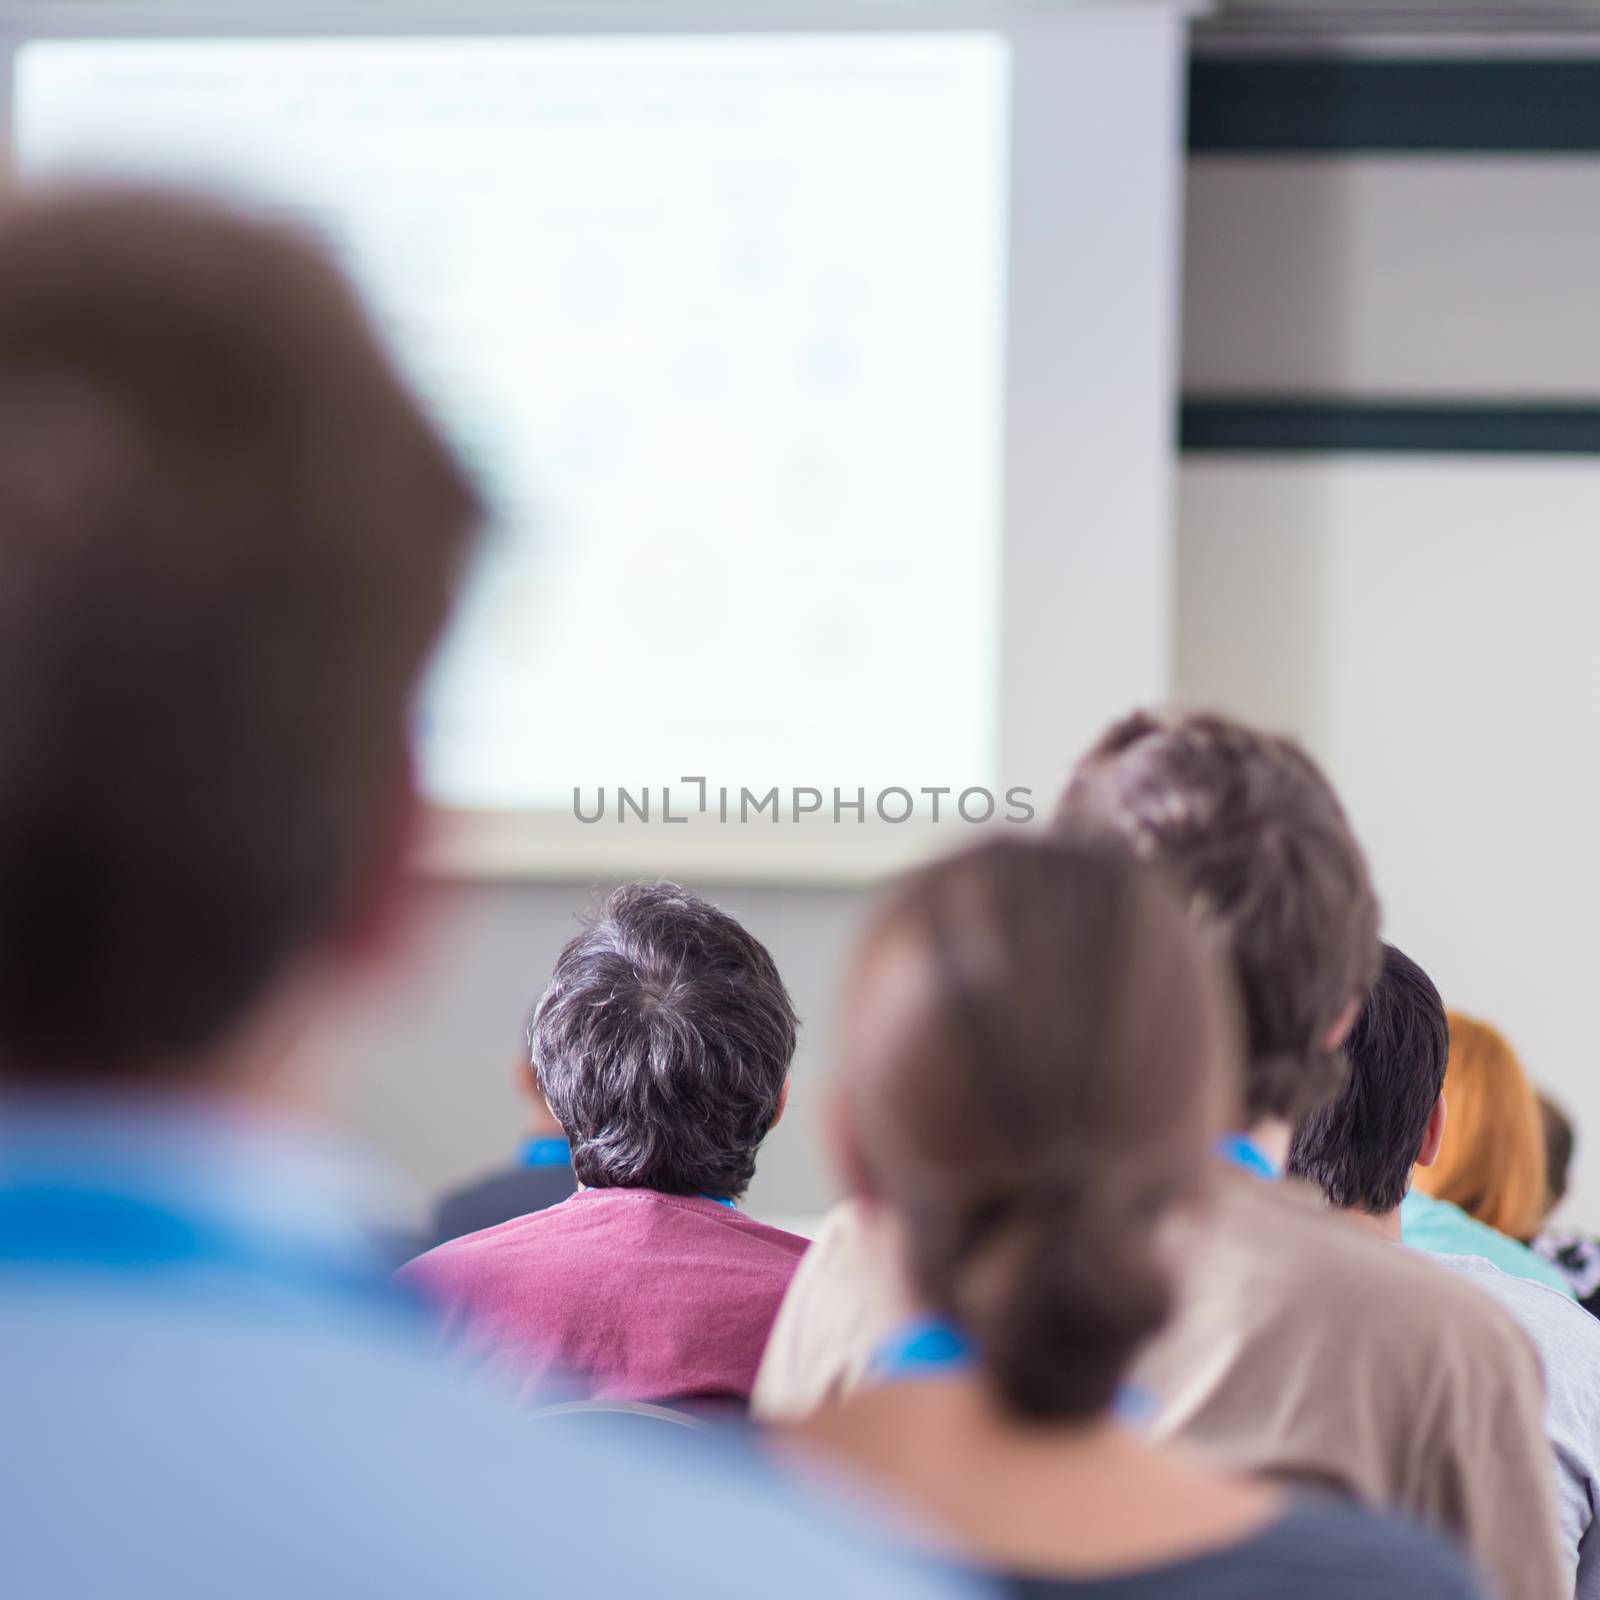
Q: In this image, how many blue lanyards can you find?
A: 5